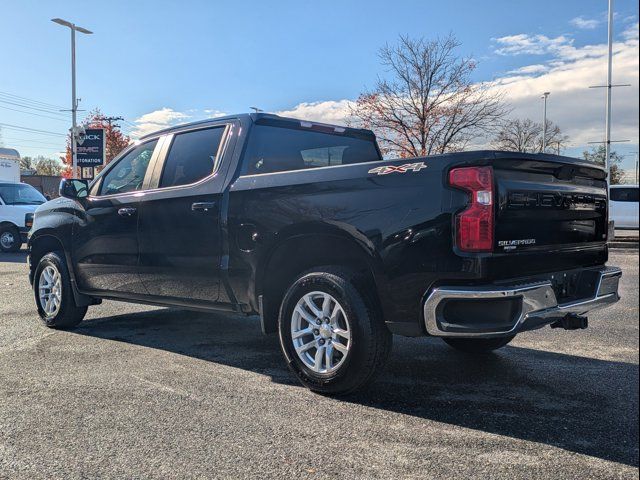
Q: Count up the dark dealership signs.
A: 1